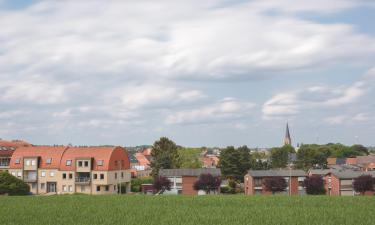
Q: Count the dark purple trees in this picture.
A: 5